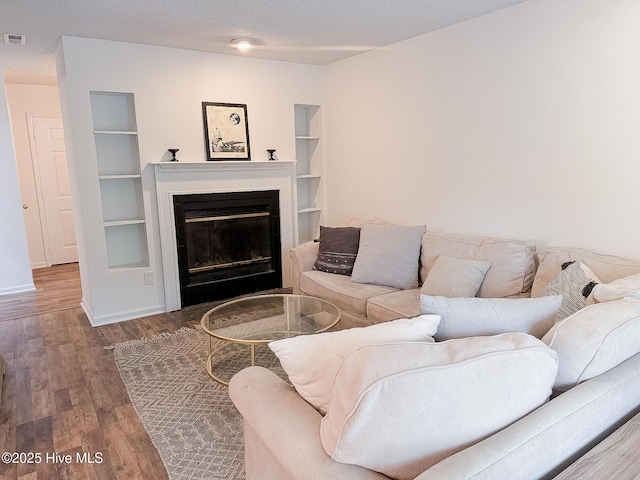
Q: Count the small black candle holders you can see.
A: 2